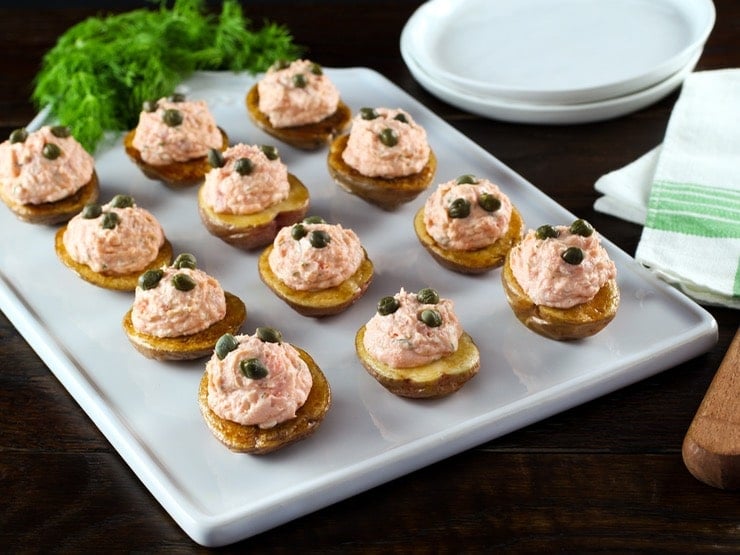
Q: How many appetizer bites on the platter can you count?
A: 12